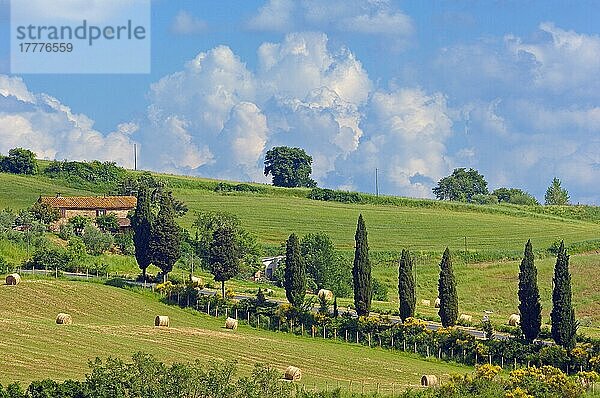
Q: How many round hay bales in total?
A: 12